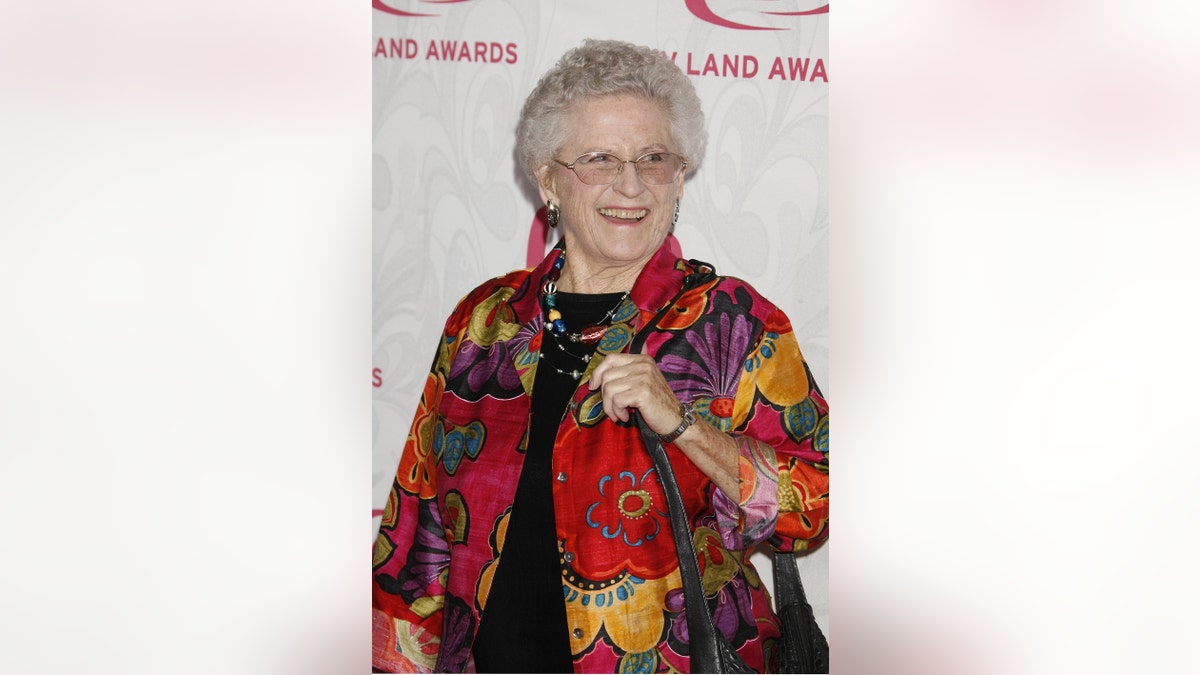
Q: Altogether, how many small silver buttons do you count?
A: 4